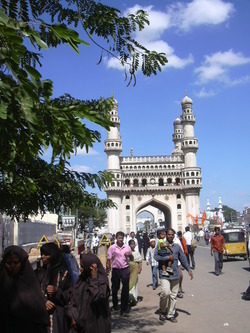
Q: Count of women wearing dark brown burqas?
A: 3